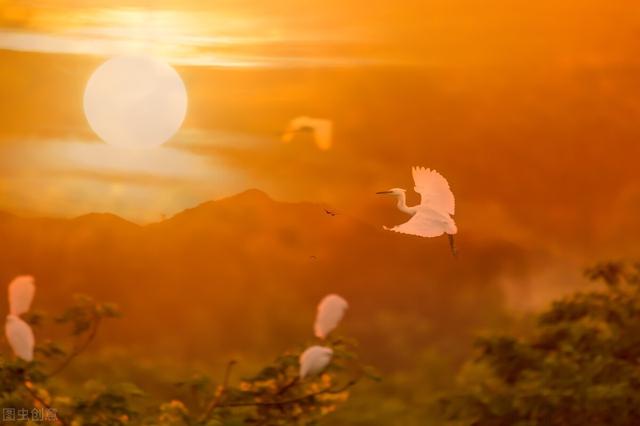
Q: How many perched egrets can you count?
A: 4